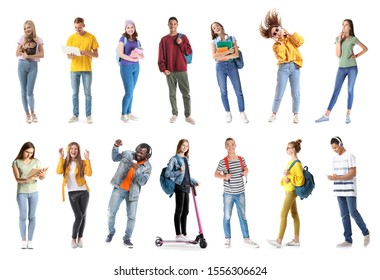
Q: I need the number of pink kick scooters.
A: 1